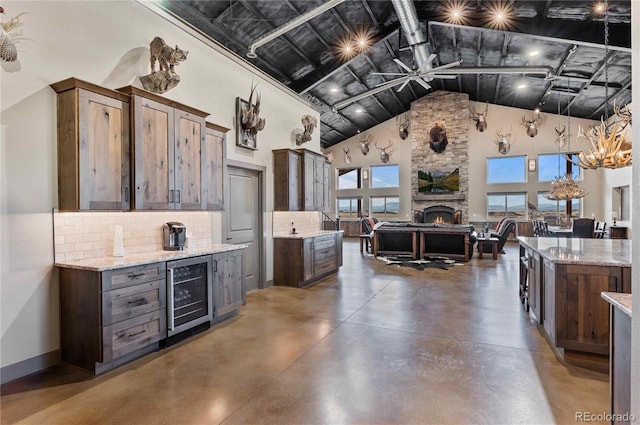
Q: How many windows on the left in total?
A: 4